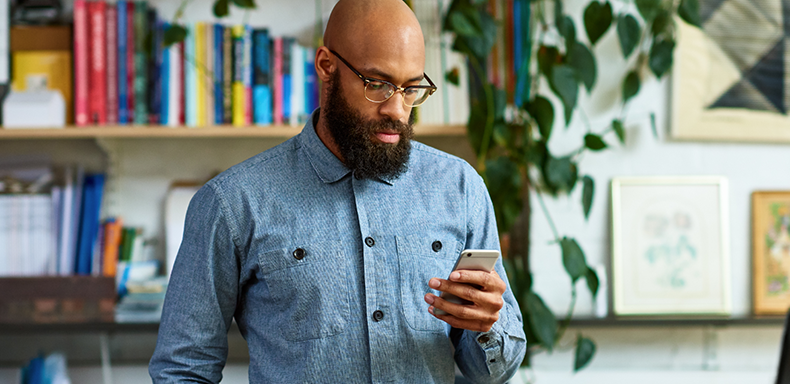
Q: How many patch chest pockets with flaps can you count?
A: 2